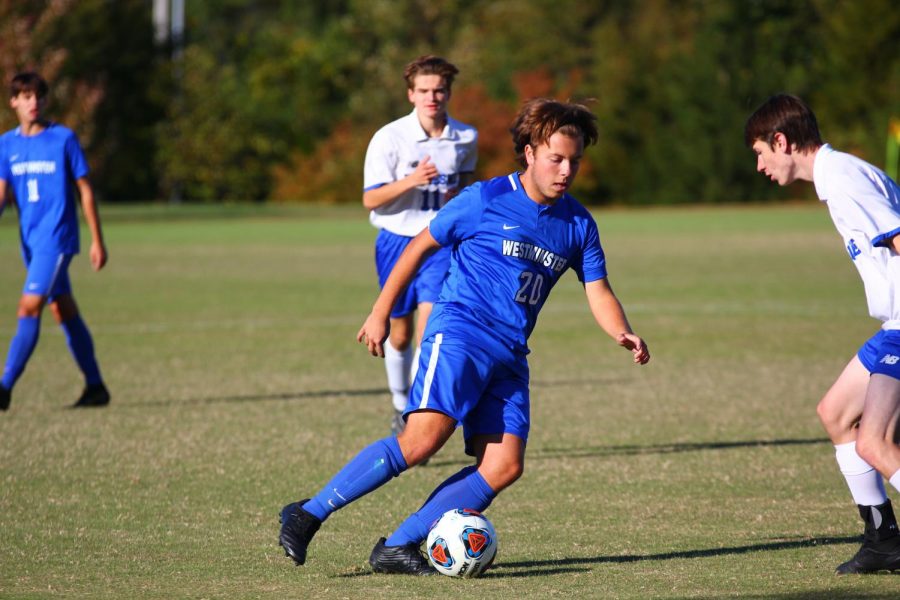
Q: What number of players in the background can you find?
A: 2